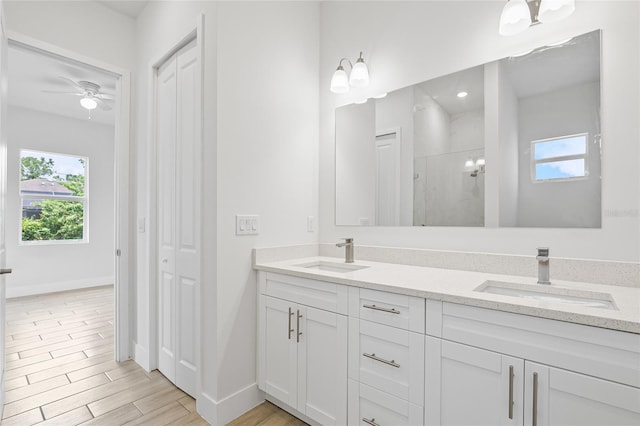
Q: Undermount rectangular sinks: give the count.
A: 2